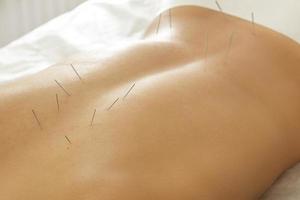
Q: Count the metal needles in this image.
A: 14